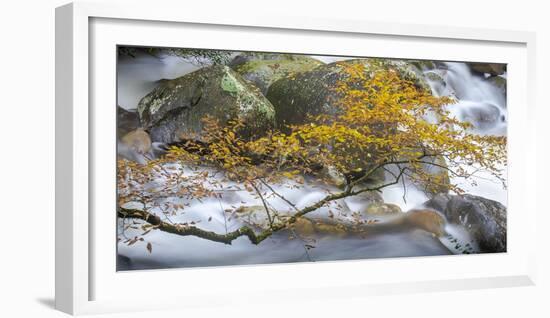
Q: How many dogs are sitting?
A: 0